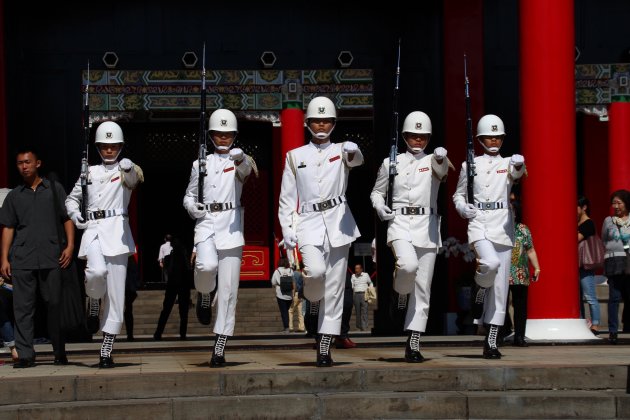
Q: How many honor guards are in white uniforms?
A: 5